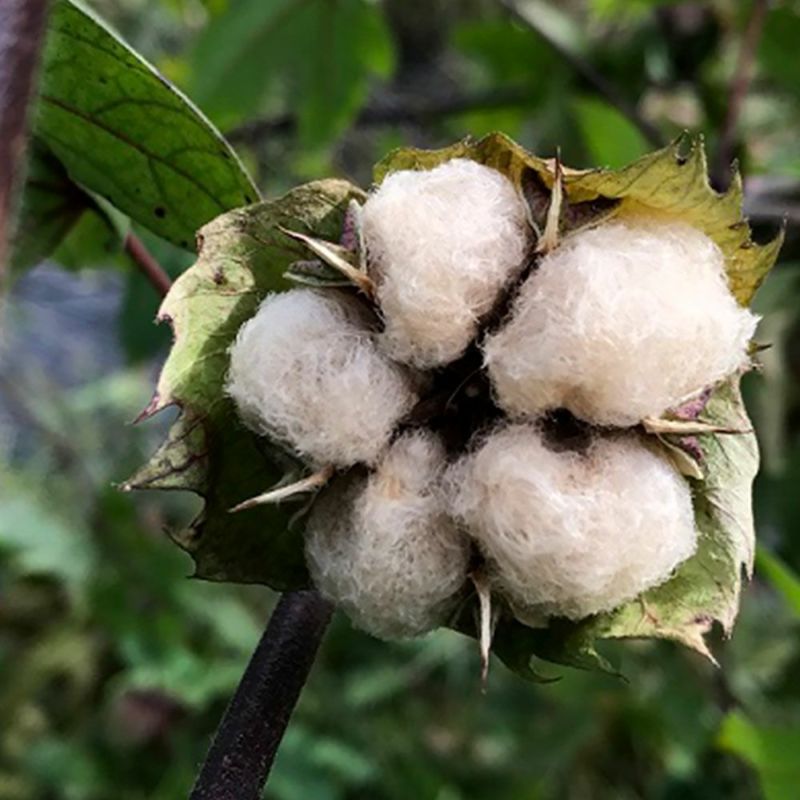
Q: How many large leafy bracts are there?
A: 3